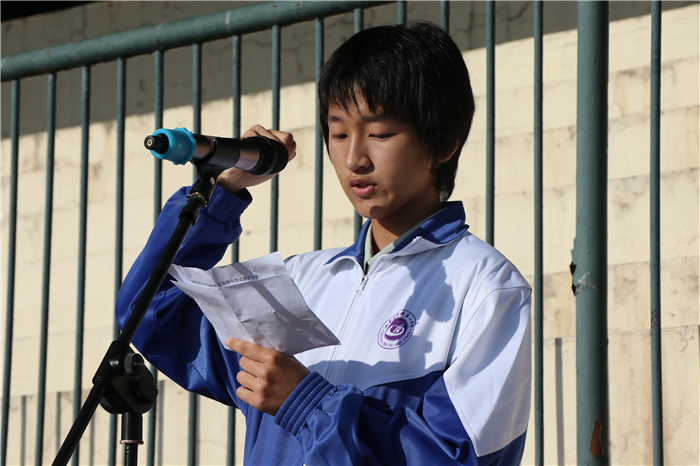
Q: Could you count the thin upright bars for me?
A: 15